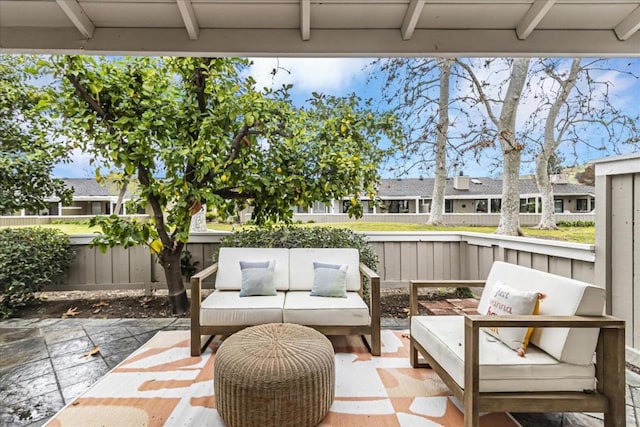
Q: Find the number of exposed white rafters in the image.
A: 6